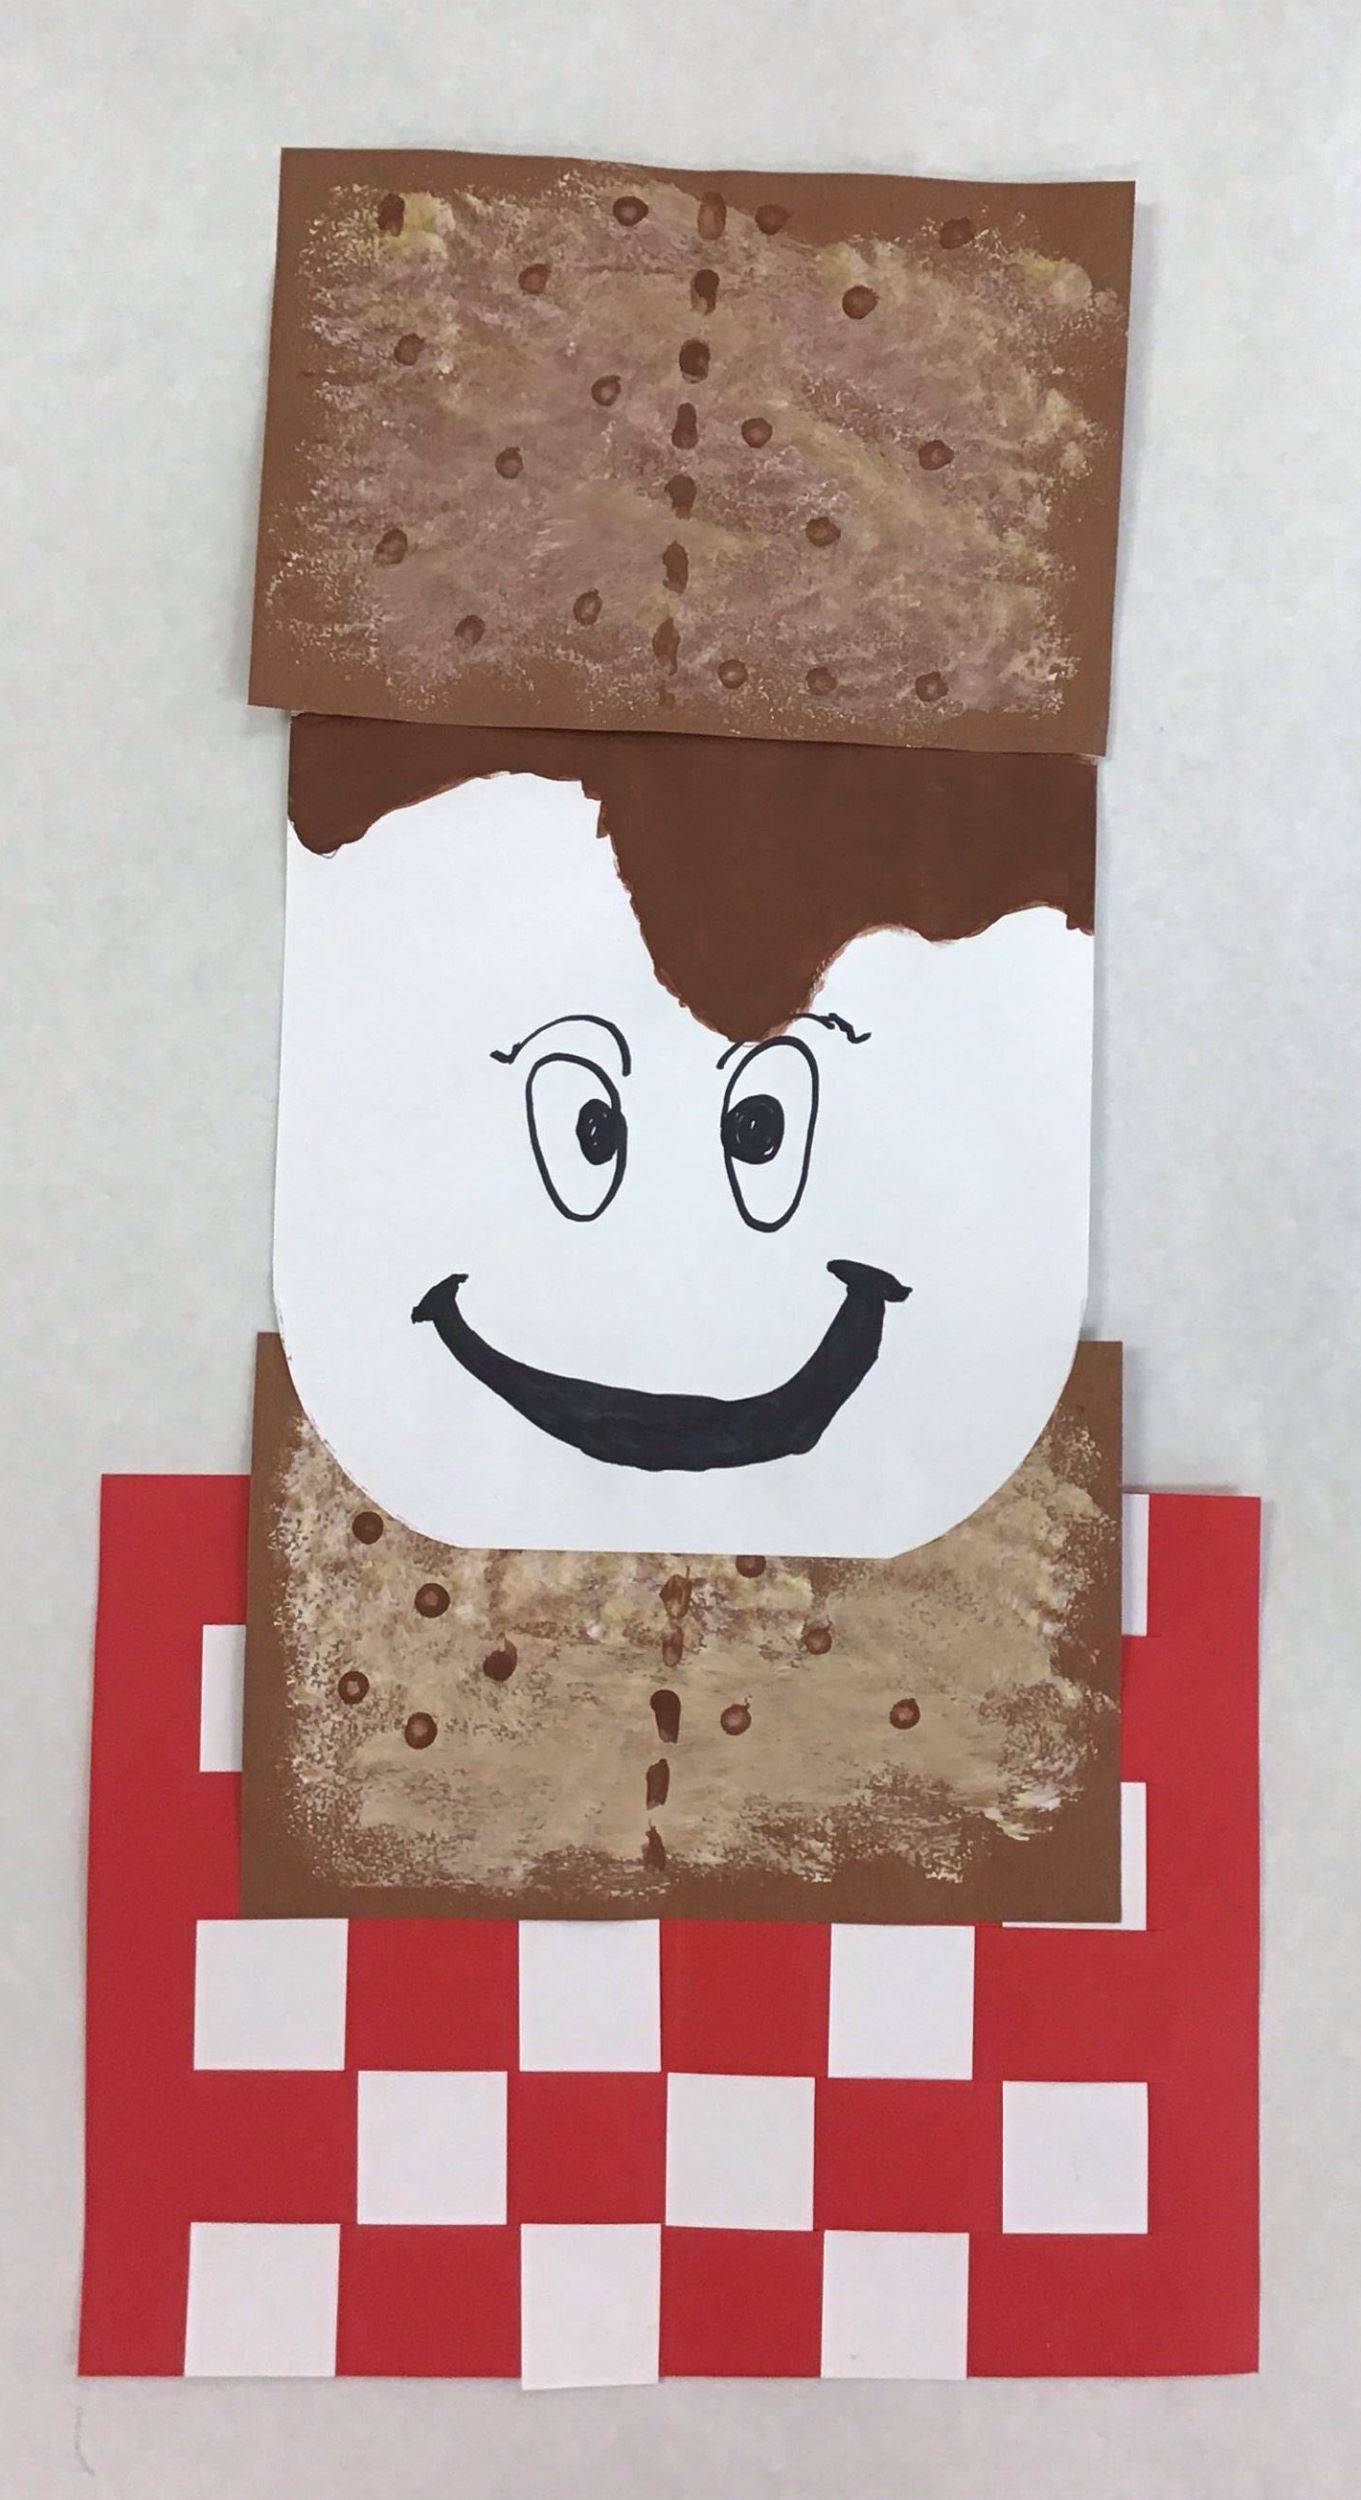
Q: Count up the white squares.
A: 12